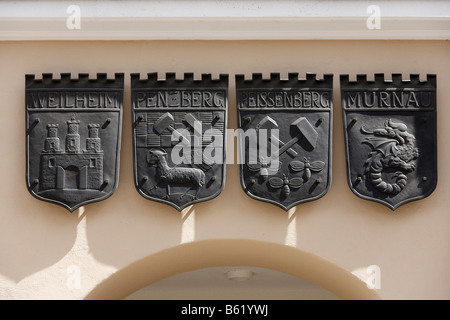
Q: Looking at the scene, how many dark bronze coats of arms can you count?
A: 4